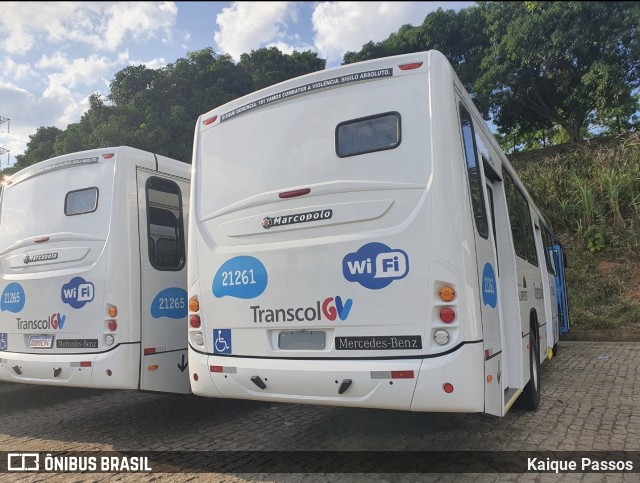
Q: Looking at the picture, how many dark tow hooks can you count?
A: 4